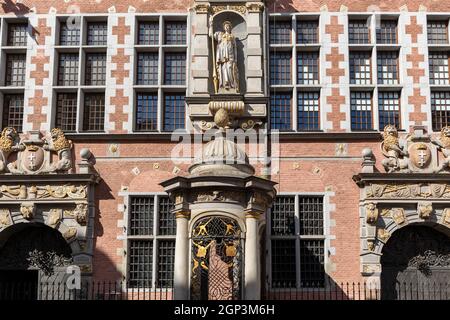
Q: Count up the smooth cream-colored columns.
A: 2